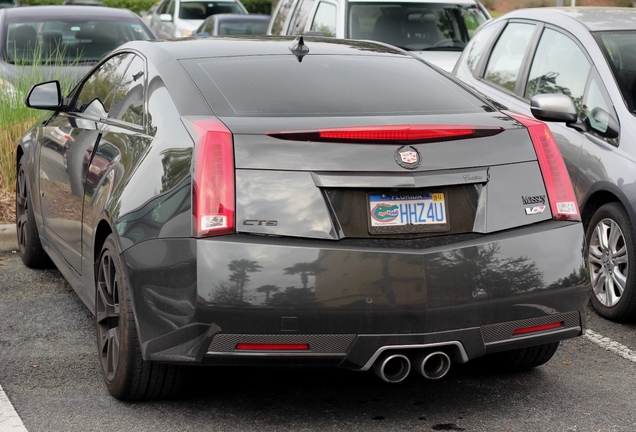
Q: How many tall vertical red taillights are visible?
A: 2